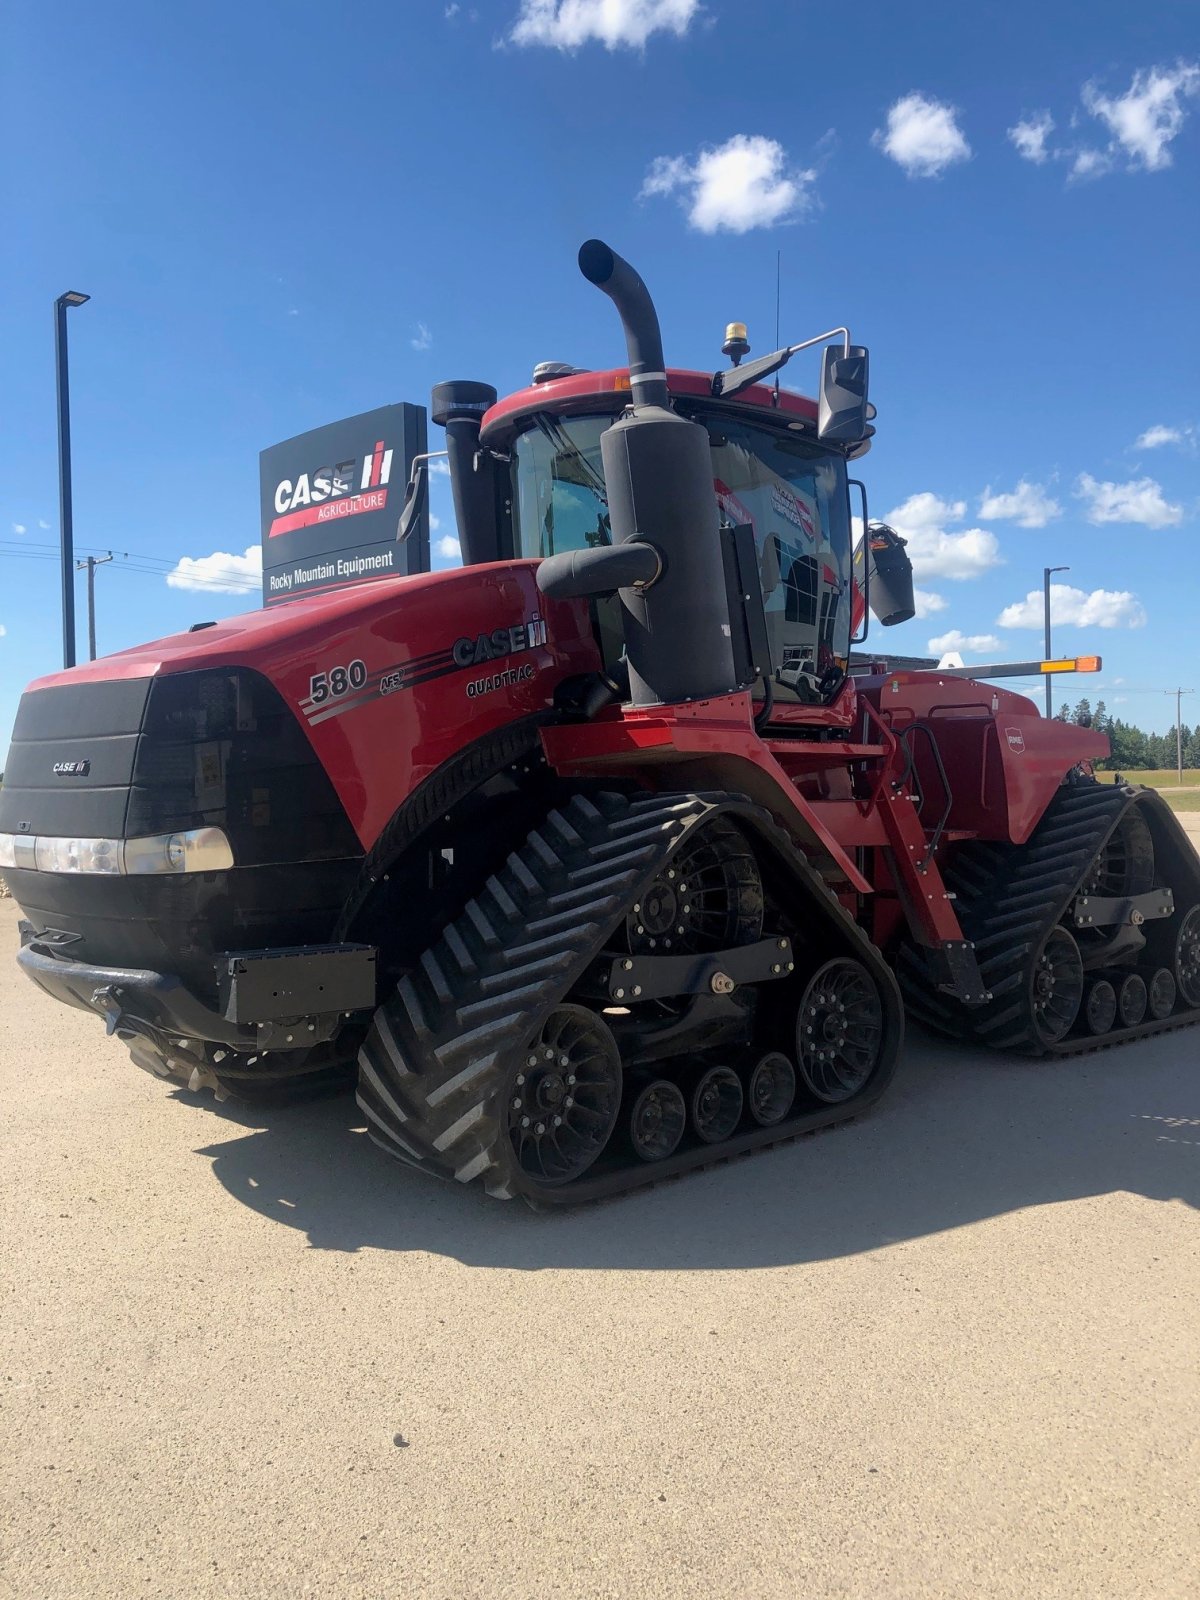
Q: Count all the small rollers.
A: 6